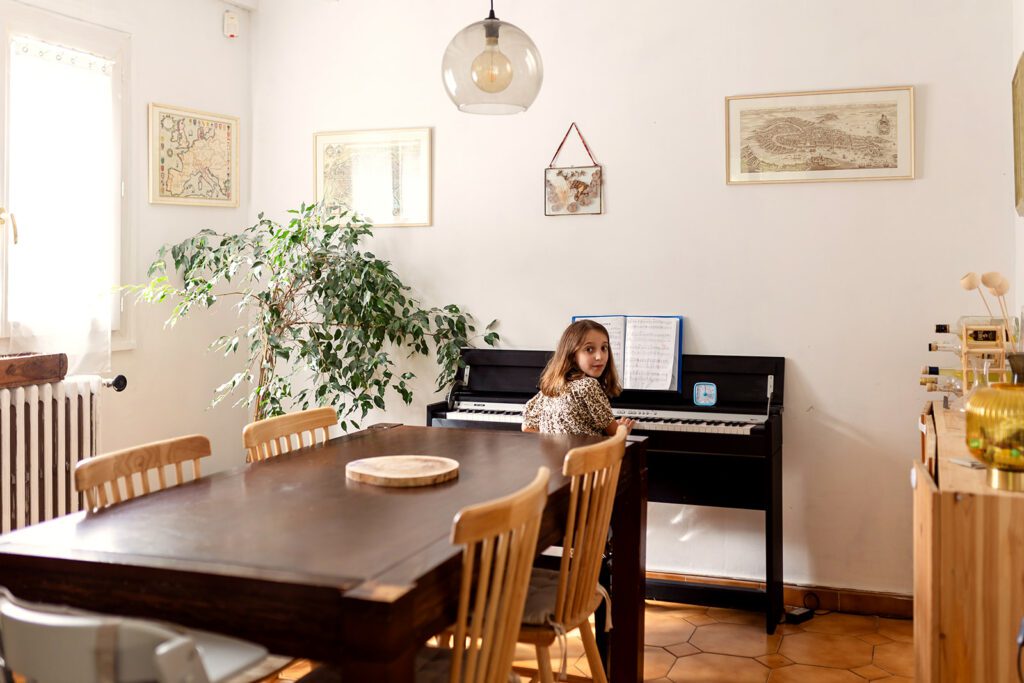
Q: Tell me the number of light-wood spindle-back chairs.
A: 4